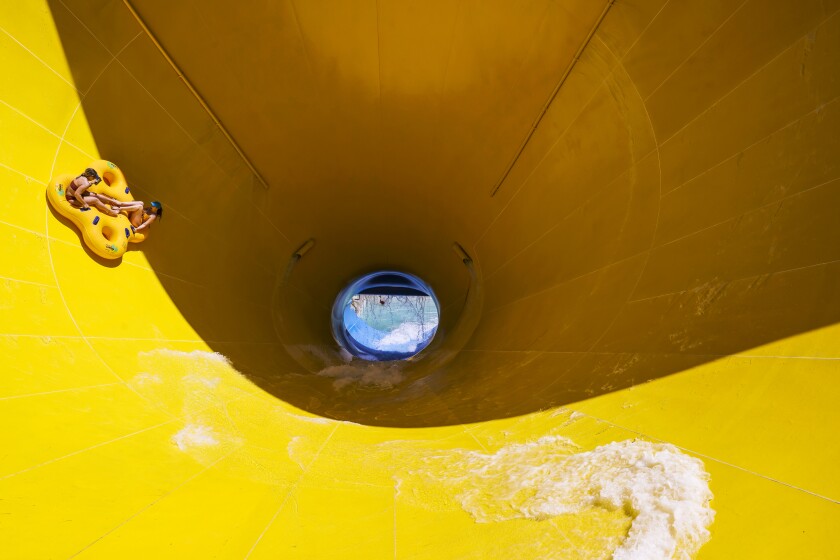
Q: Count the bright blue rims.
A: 1